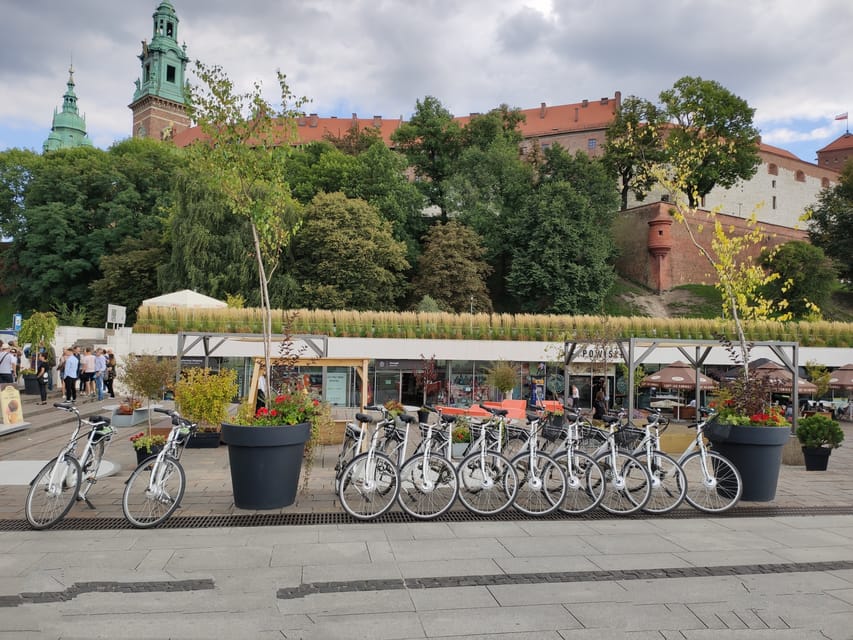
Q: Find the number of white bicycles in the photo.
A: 10